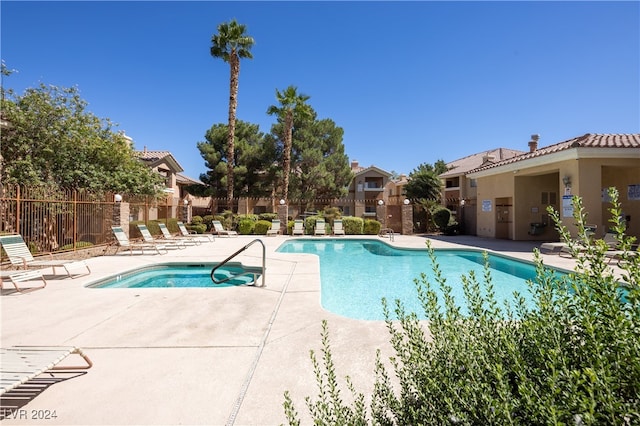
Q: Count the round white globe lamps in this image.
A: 6